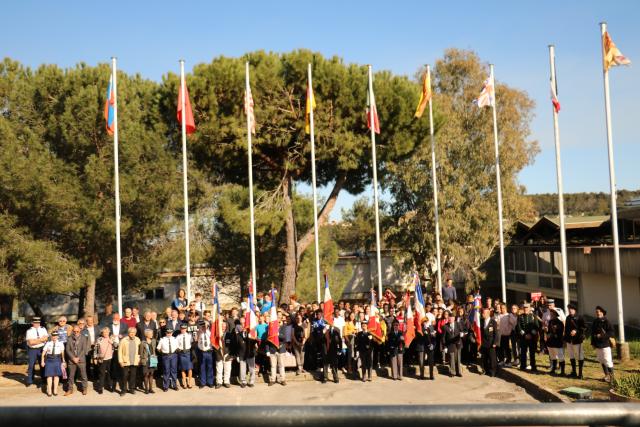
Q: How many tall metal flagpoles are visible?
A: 9